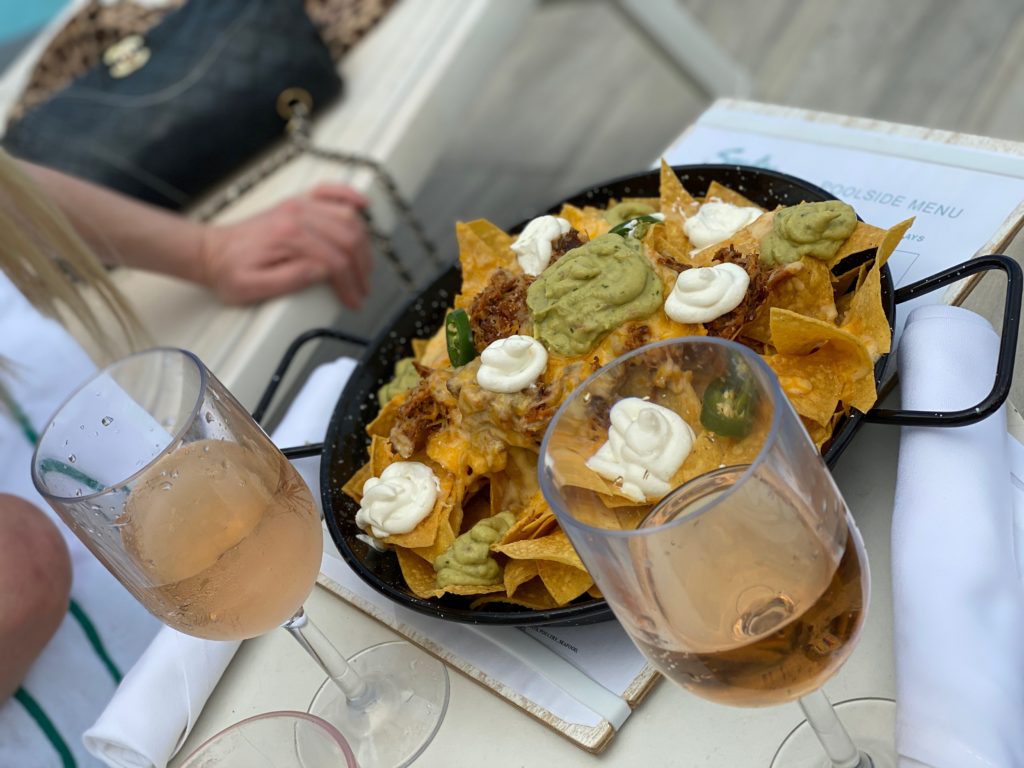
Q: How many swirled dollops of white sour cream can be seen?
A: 6